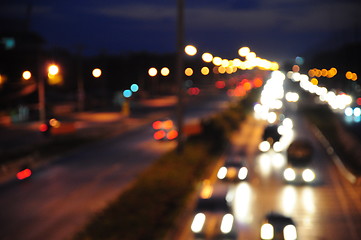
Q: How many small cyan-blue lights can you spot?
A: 2